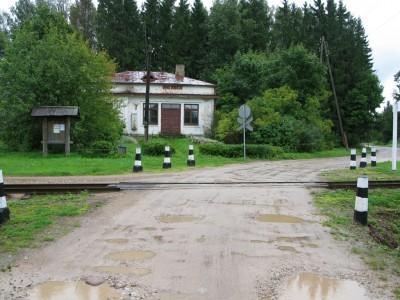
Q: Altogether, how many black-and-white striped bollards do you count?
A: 8